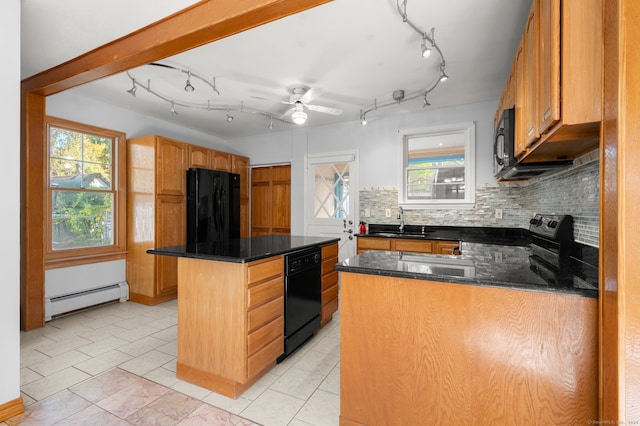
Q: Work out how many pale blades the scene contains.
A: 4